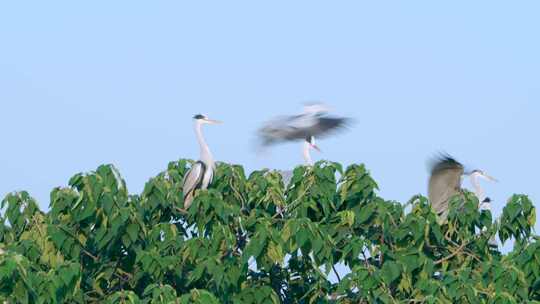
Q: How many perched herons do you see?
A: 3